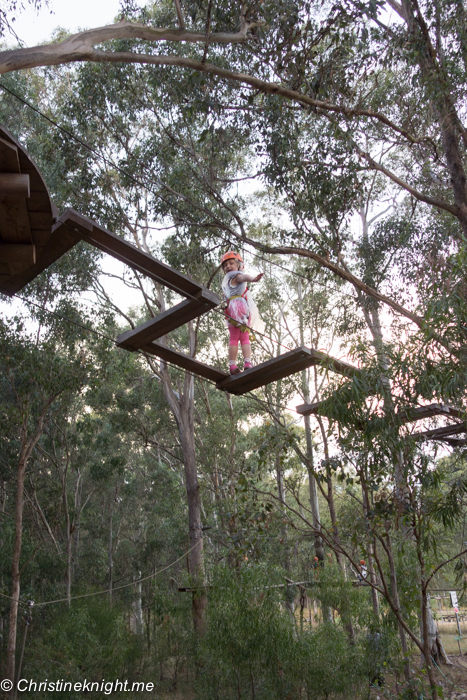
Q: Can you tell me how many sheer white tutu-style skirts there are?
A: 1